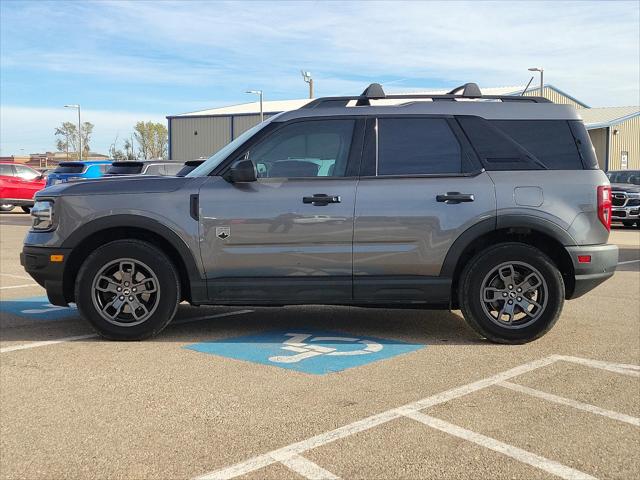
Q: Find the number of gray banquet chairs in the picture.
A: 0